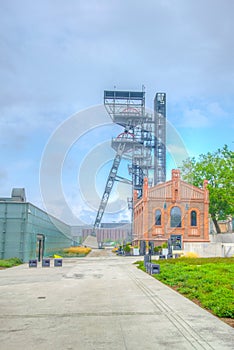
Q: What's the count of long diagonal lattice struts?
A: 1